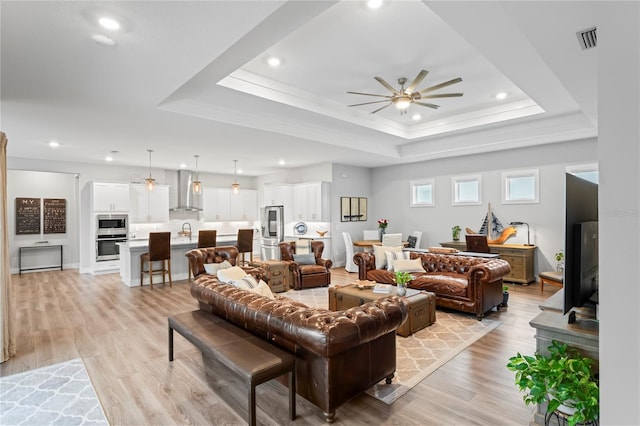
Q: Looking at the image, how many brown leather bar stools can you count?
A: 3